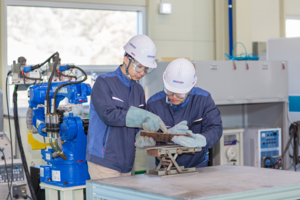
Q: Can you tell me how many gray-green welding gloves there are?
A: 4